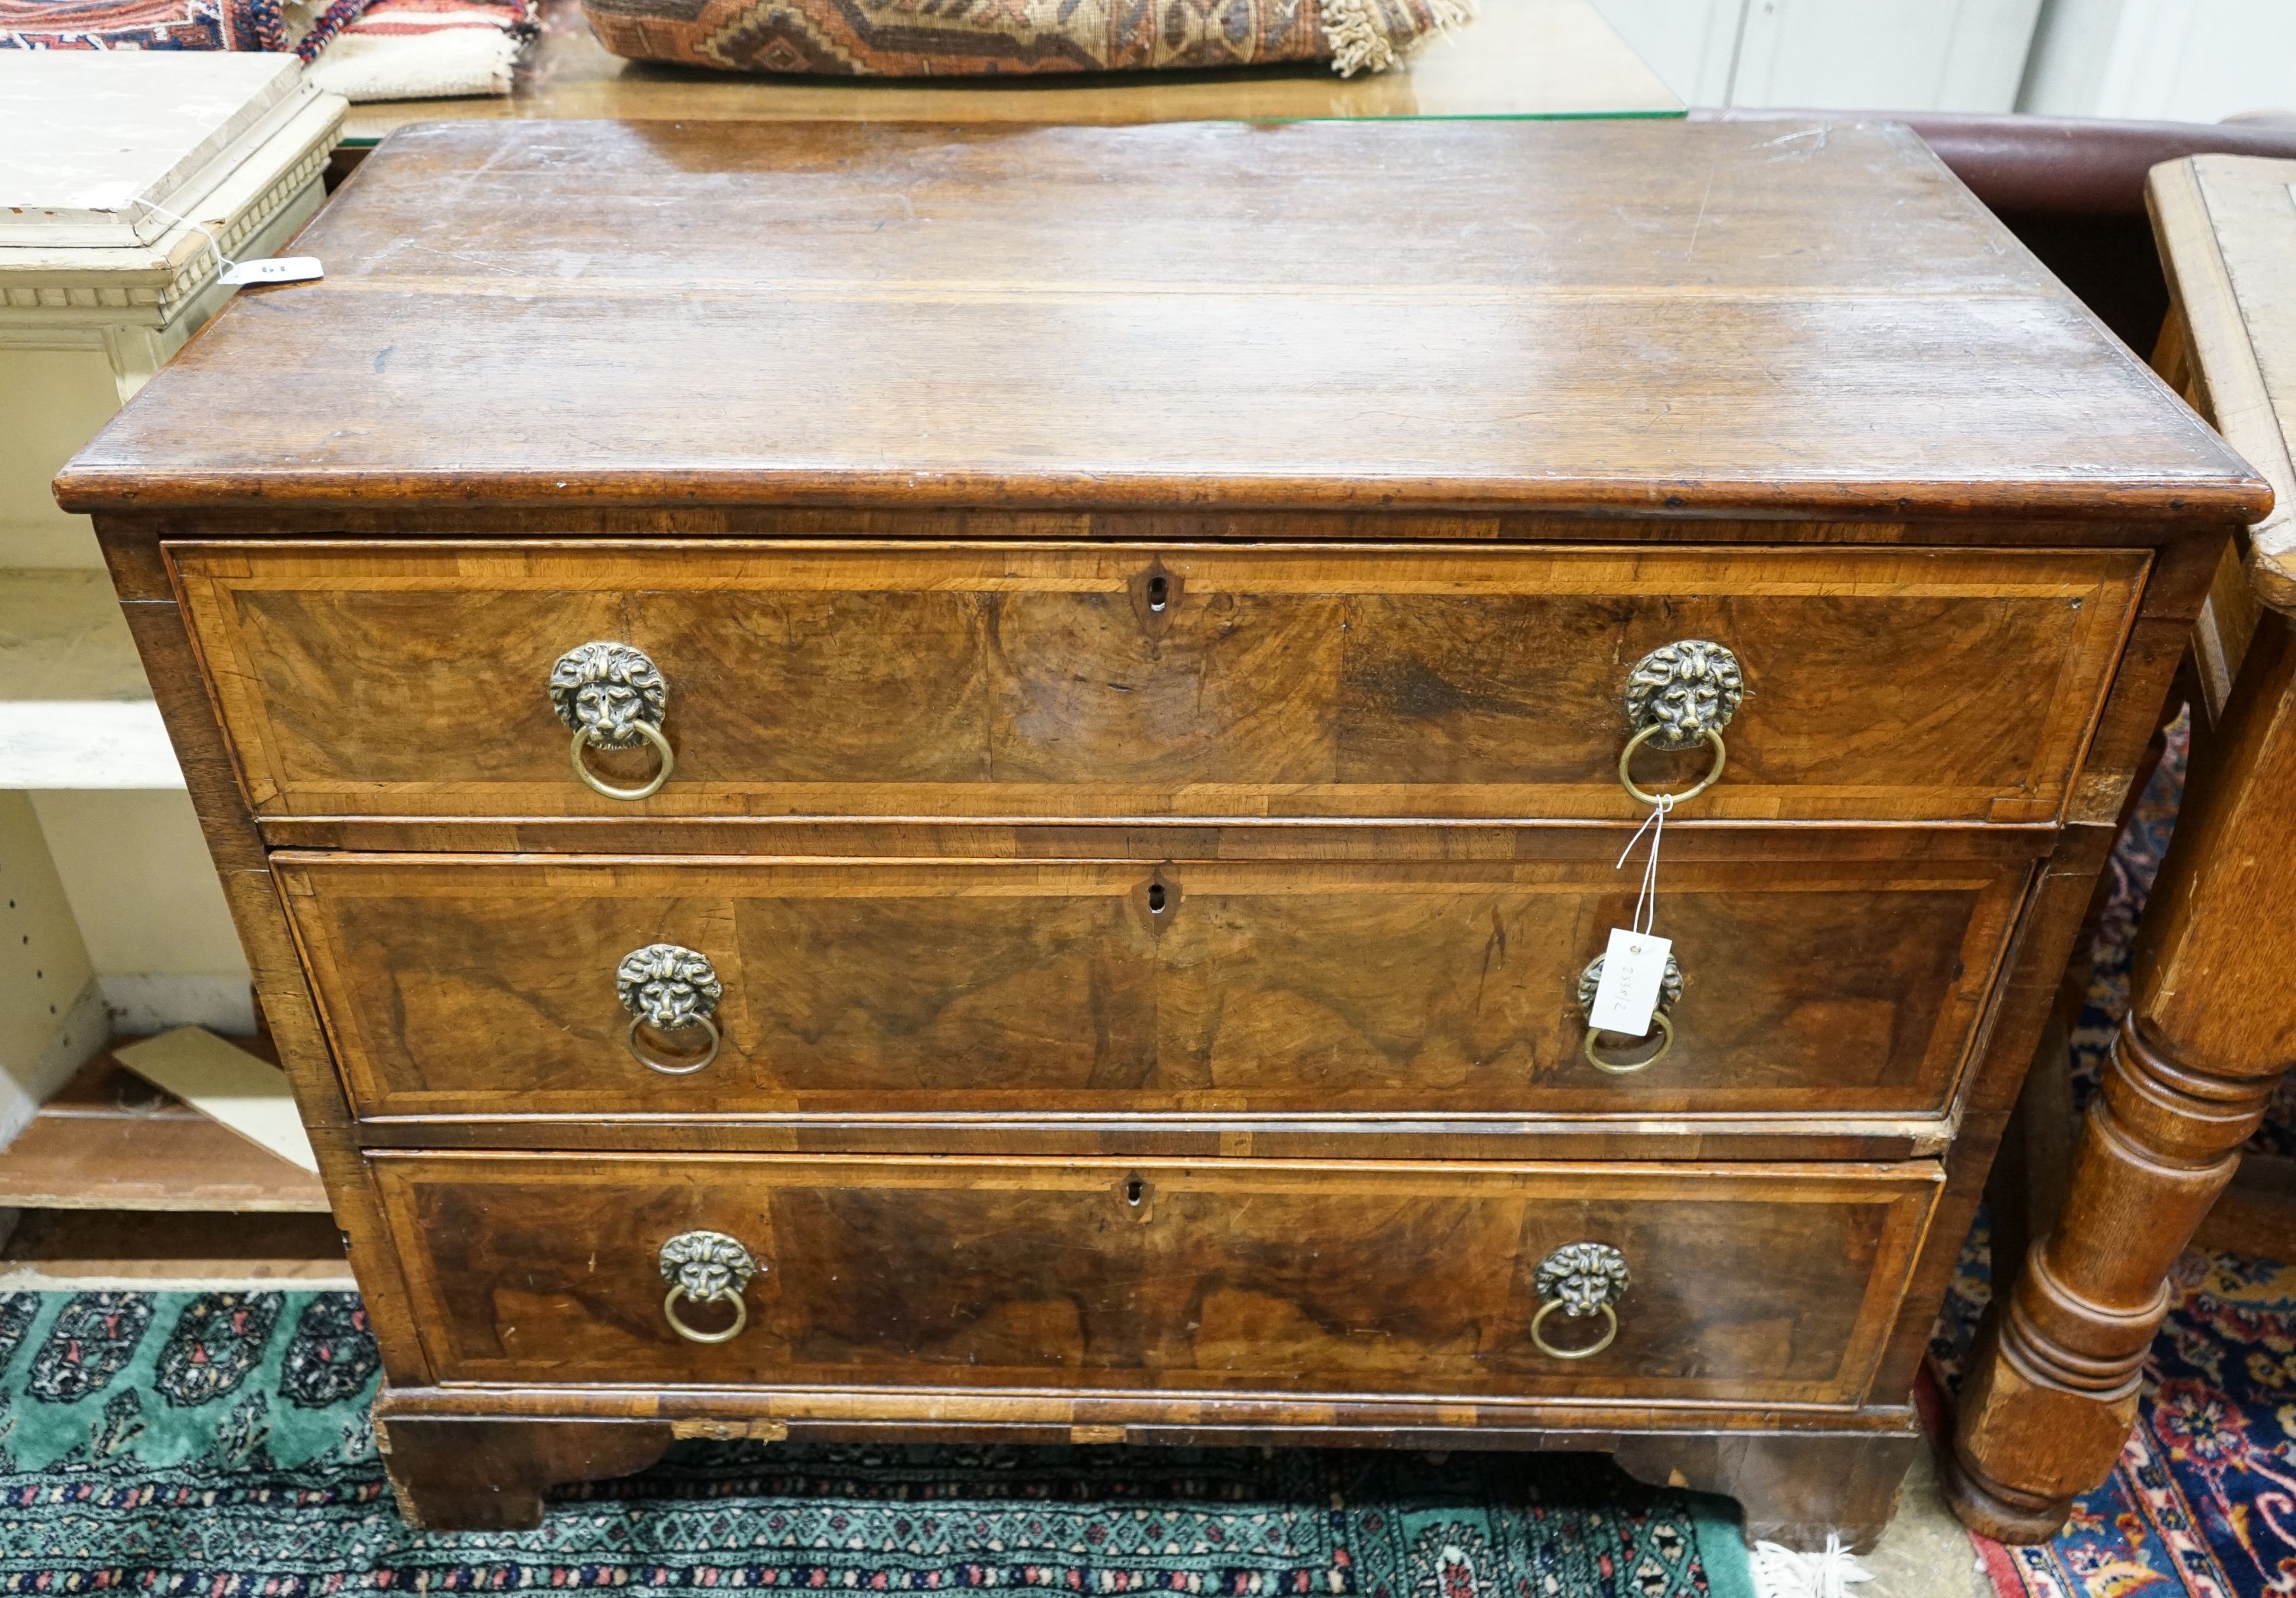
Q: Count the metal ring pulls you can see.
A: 6